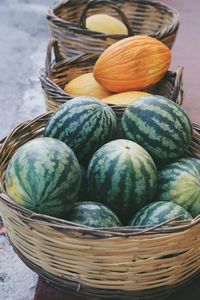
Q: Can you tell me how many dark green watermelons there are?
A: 7